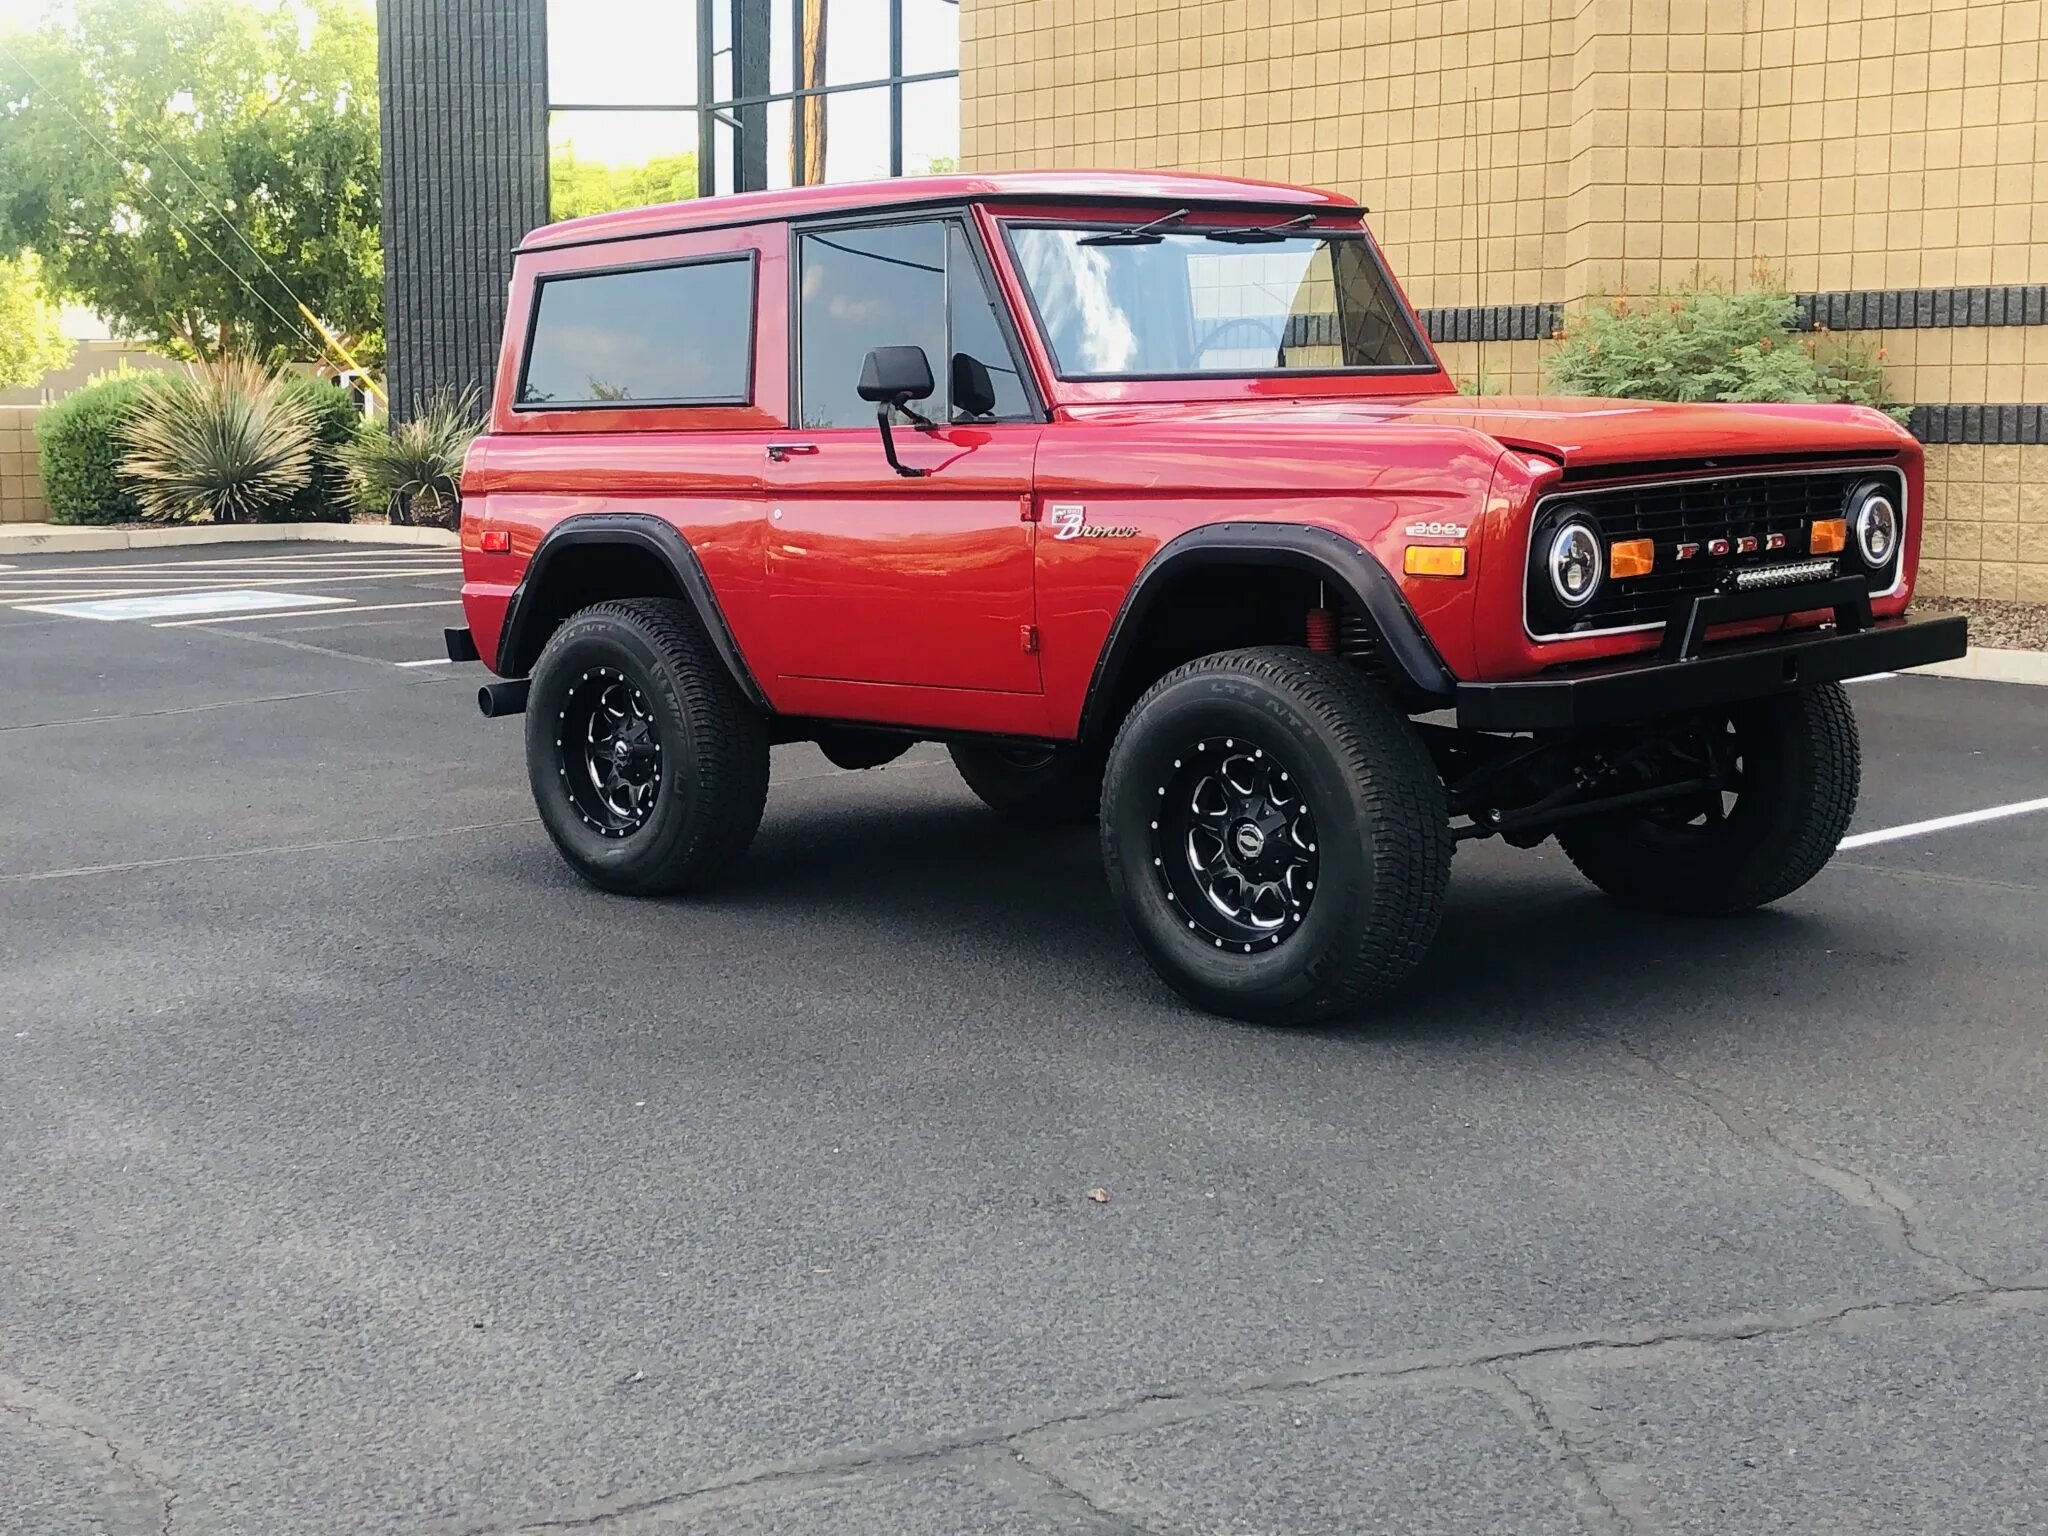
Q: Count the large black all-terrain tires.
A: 4